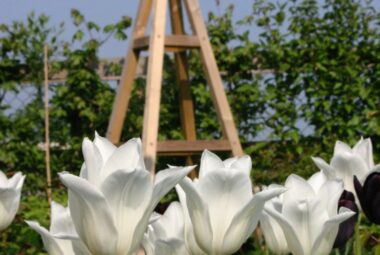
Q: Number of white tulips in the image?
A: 8